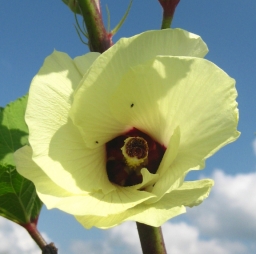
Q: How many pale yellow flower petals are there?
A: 5